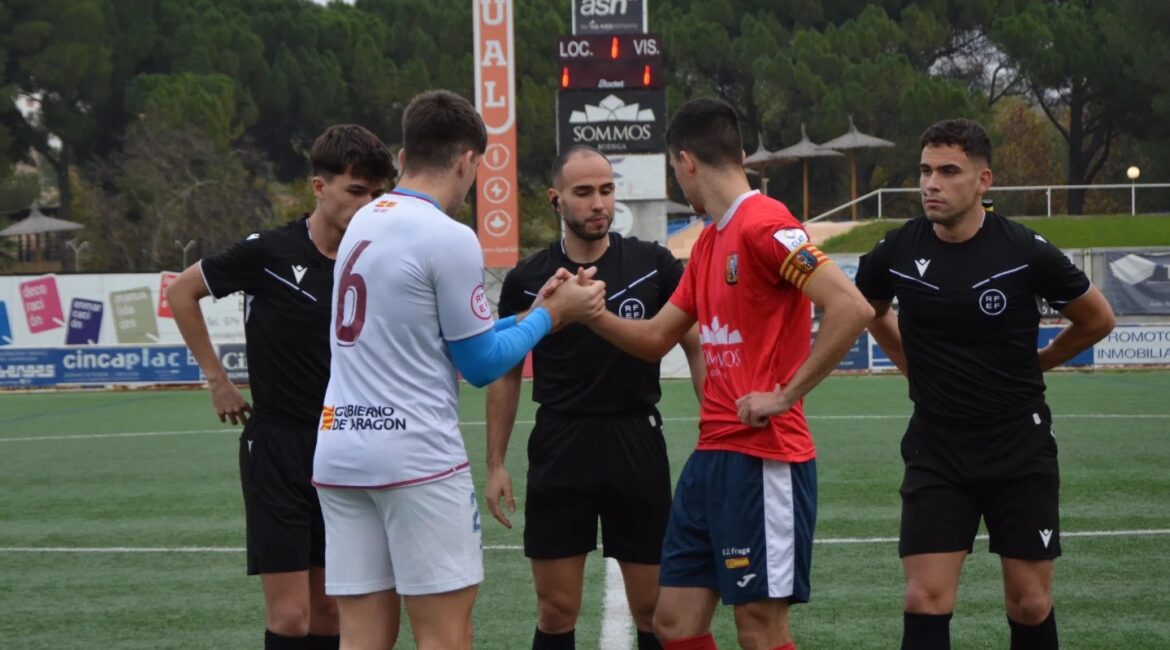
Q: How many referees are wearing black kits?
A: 3